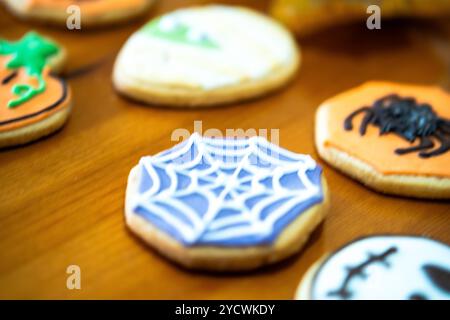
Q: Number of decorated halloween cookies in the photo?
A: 6